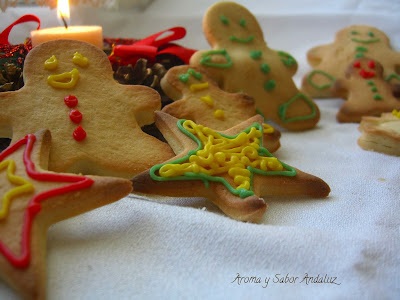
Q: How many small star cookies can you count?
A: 2